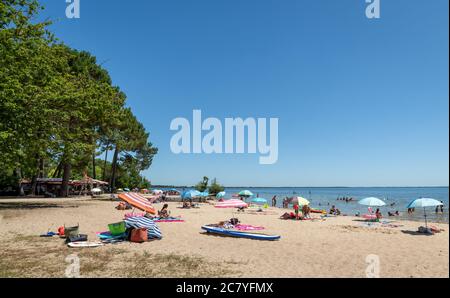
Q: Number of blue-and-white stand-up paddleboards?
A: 1